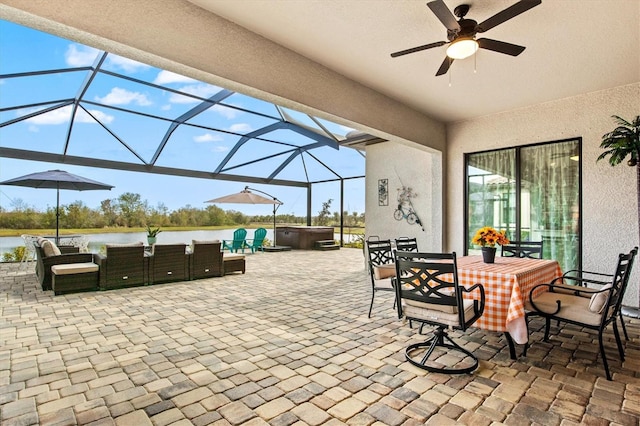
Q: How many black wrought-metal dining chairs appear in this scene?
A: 6